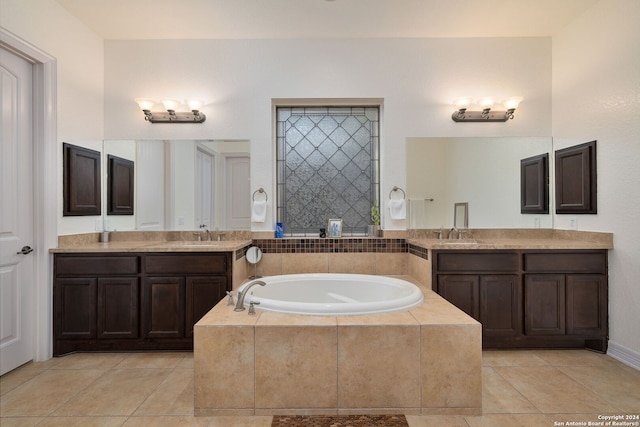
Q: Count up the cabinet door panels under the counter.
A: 8